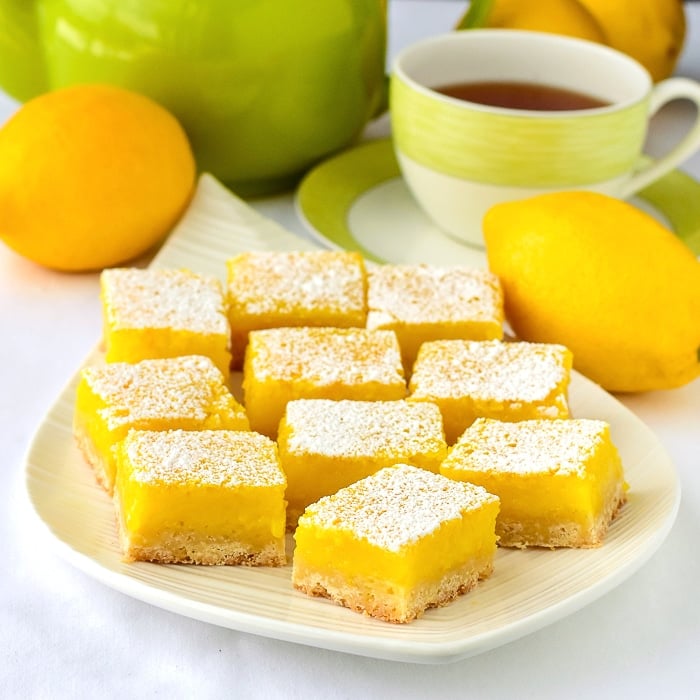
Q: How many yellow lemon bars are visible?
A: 10